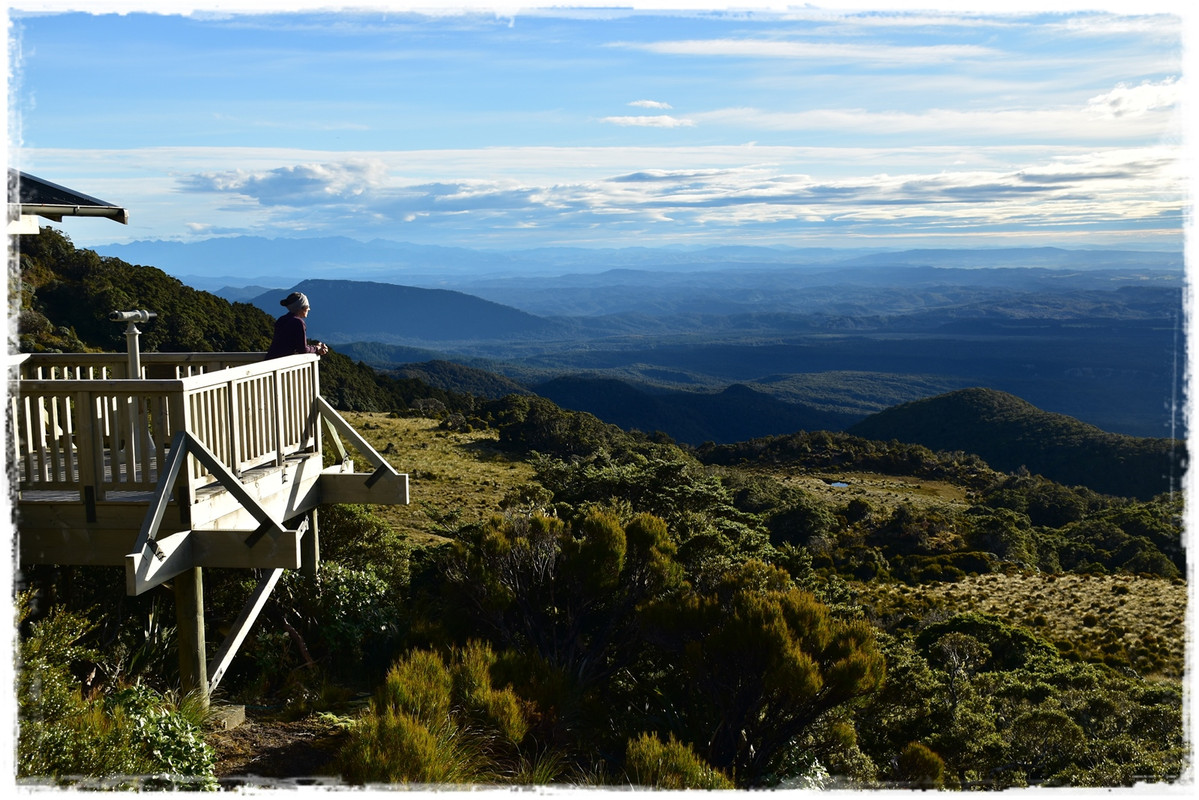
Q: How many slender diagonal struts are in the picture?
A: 5